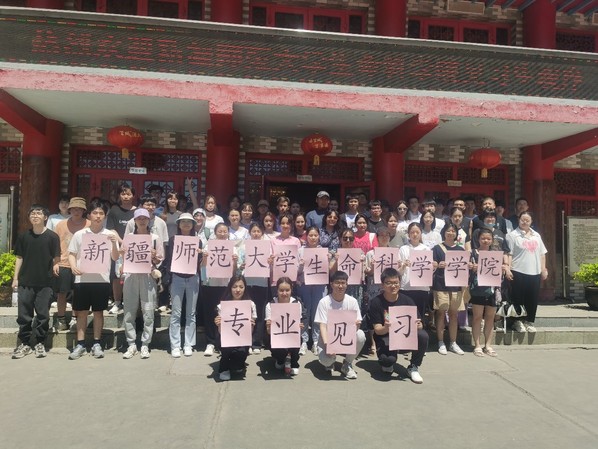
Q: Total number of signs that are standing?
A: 12